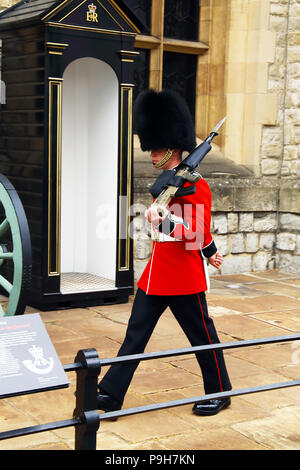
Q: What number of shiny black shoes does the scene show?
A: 2